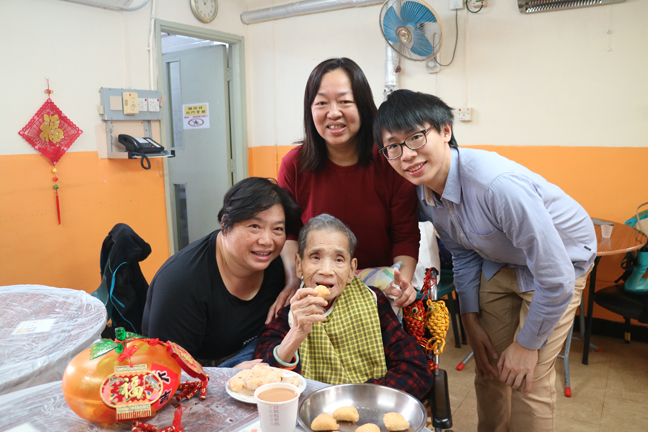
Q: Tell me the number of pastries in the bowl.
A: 4